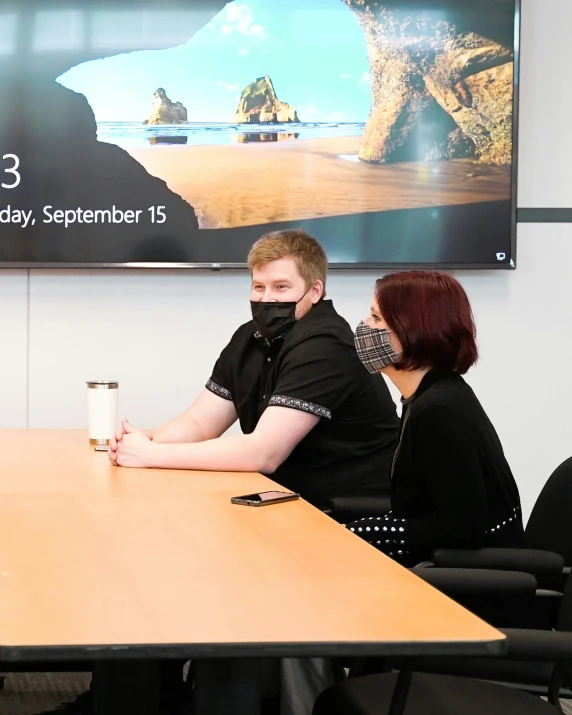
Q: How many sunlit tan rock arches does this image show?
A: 1